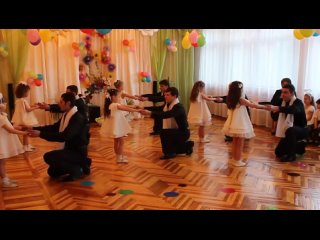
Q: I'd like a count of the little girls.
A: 7